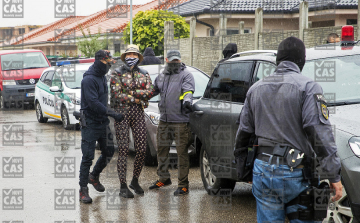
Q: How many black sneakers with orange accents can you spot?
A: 2